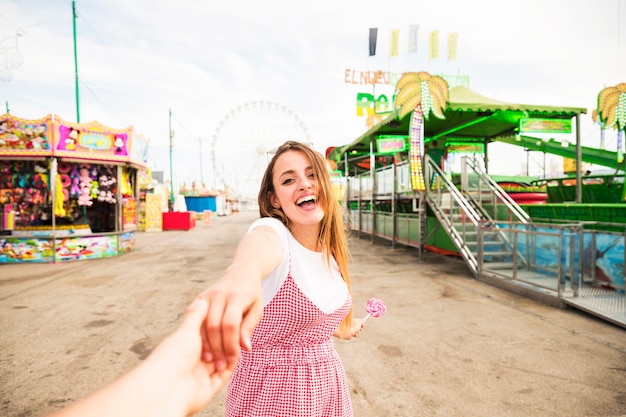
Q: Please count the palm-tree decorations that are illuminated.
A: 2